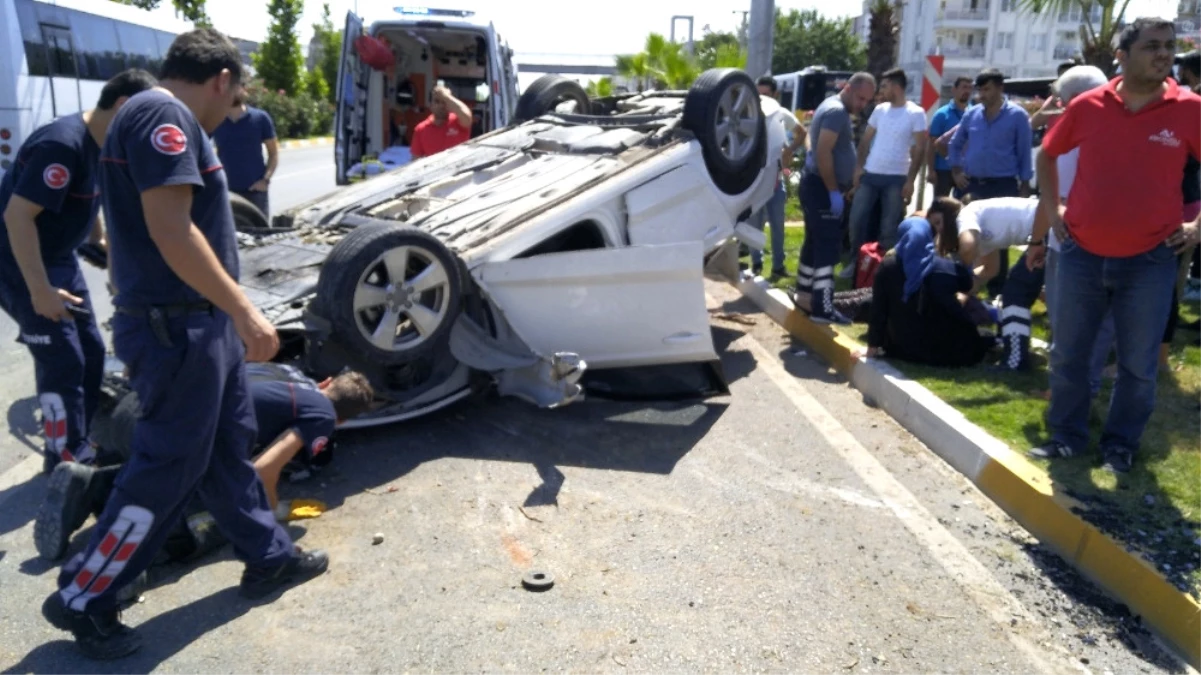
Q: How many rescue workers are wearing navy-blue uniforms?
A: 3